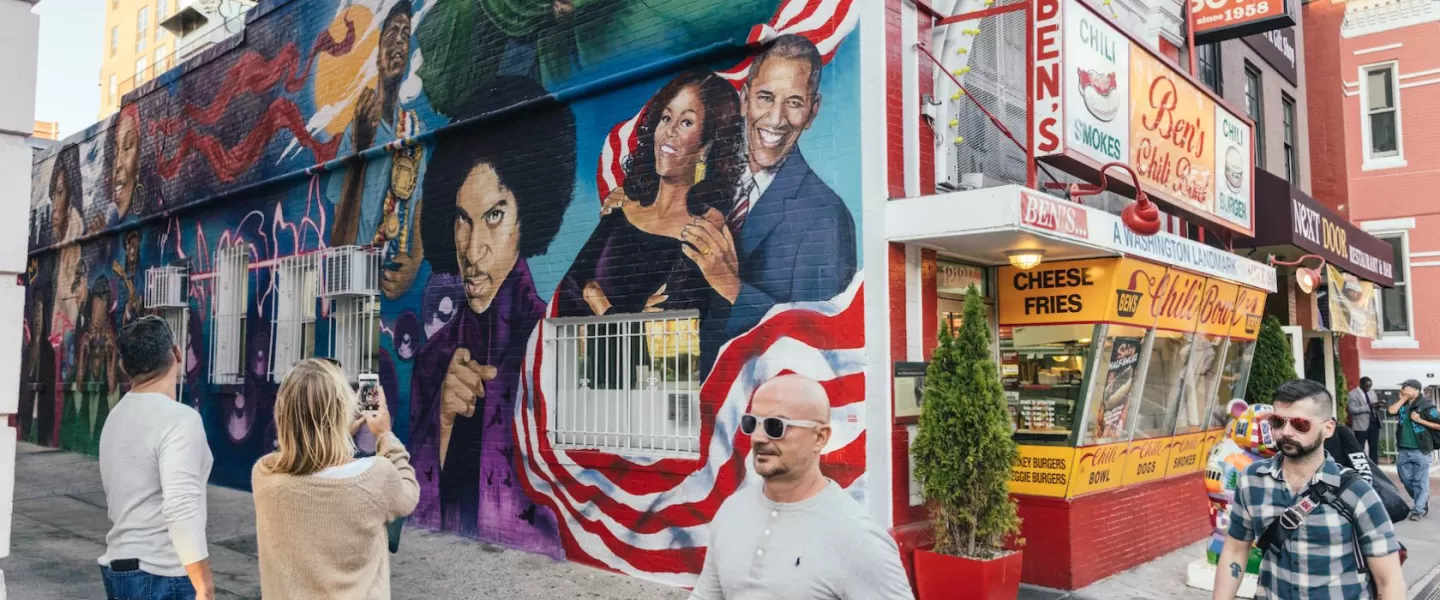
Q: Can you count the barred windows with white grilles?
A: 5